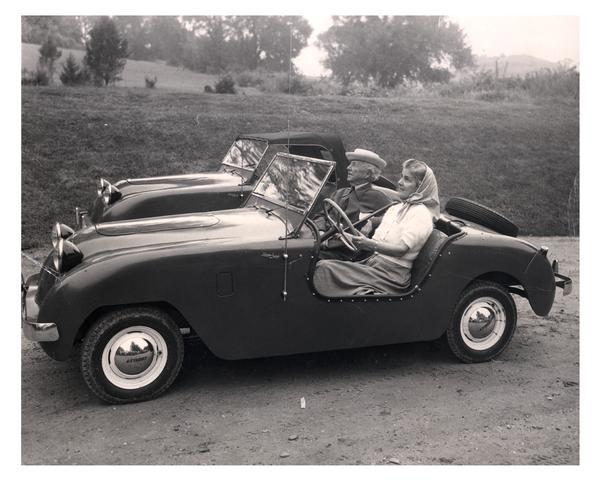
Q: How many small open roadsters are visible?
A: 2